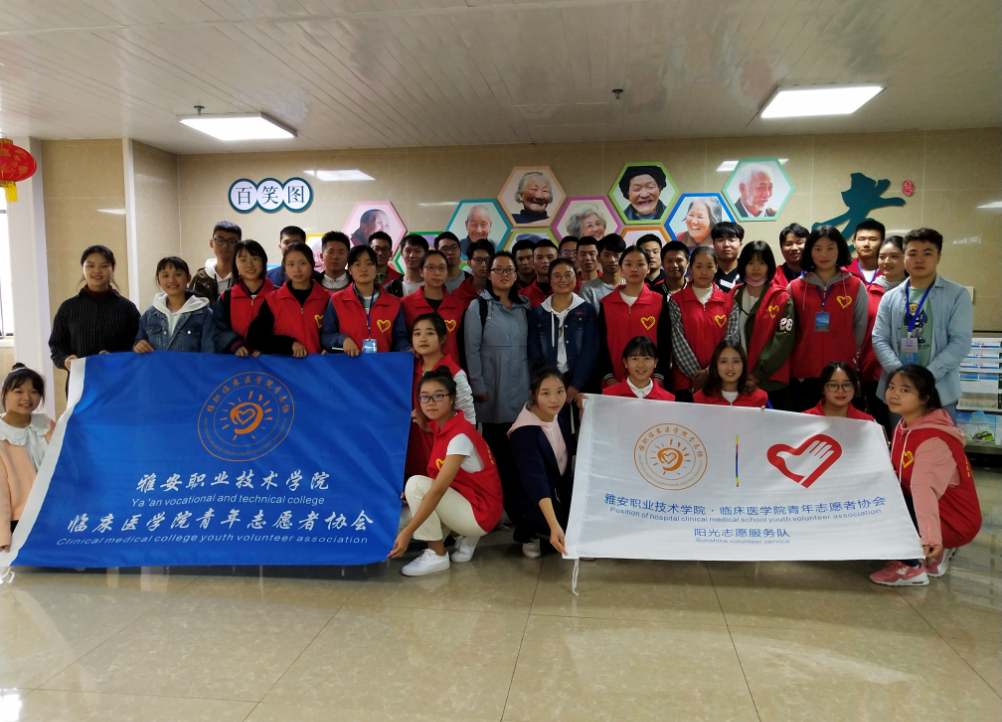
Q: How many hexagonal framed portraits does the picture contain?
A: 11